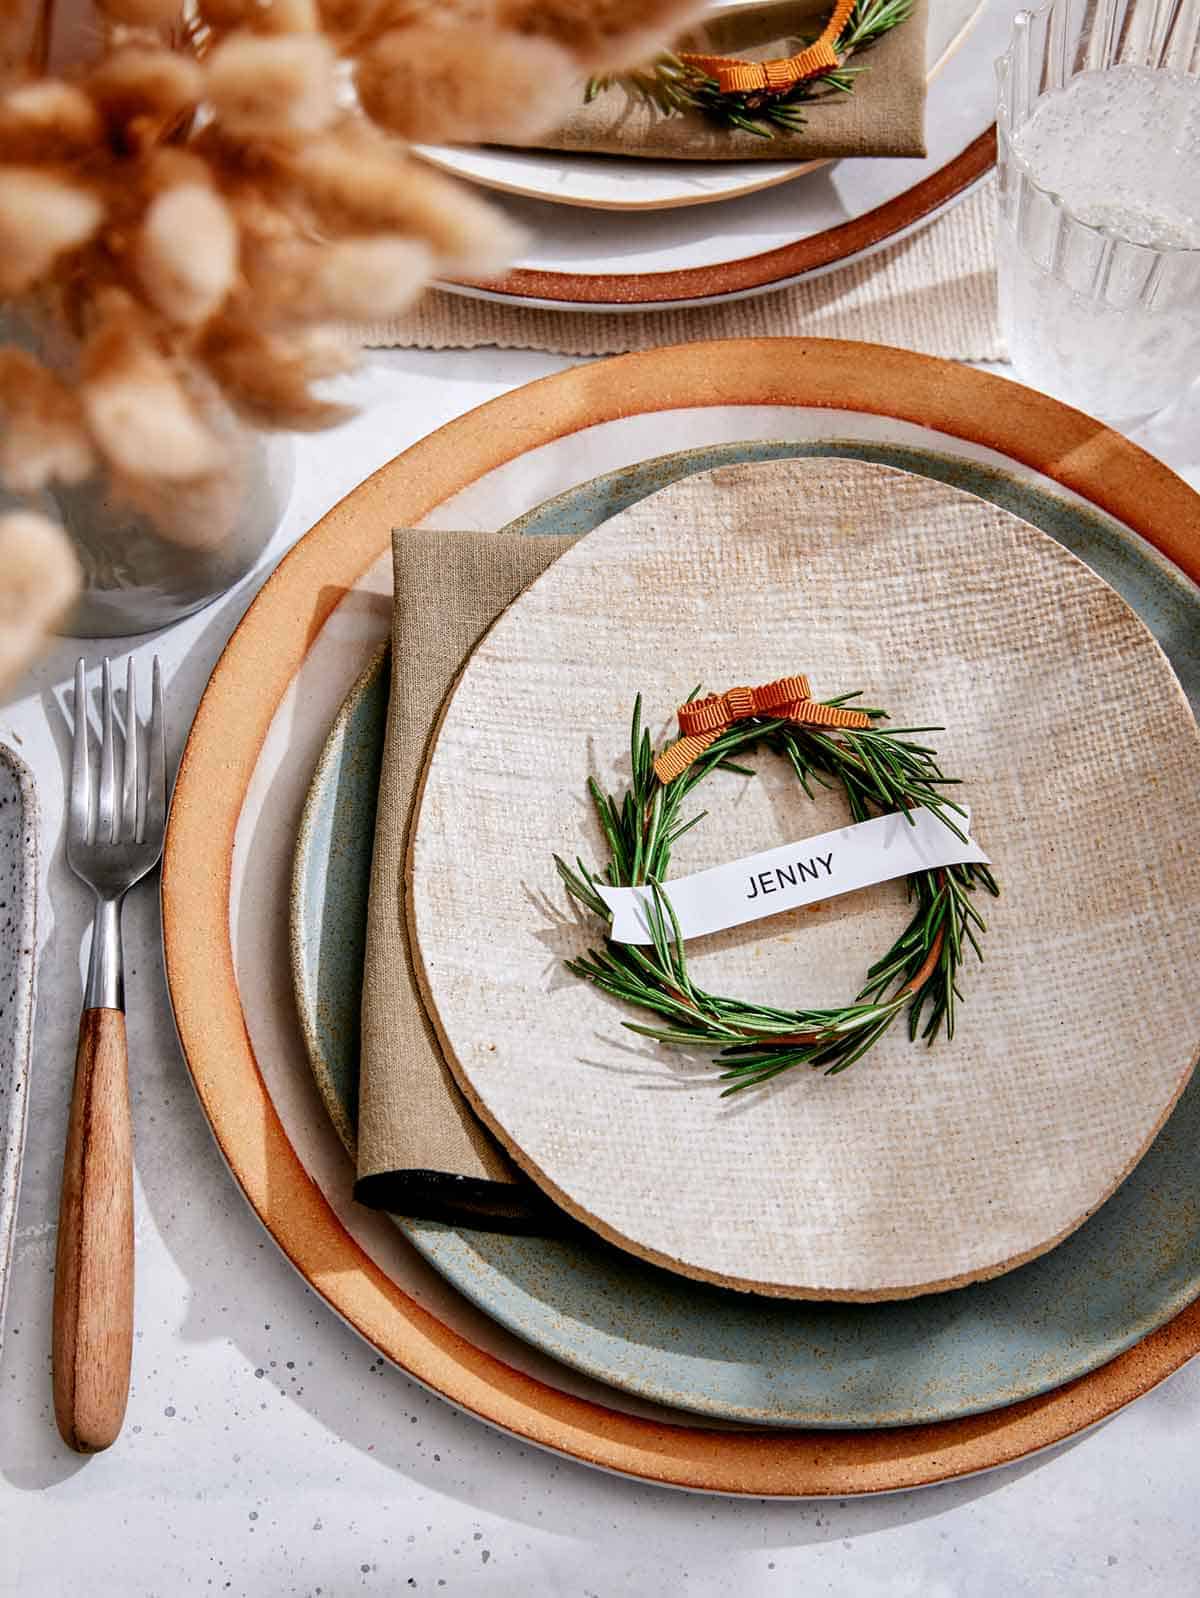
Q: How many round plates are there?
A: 5